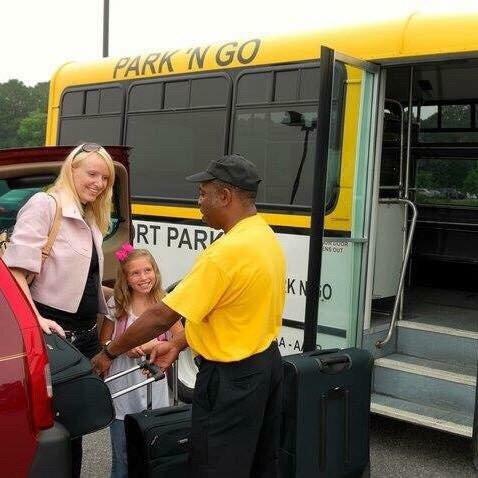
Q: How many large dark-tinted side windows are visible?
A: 3